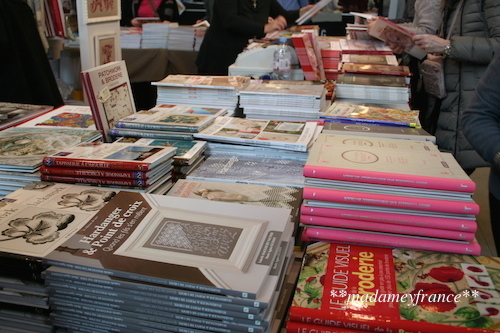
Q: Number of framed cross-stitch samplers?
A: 2